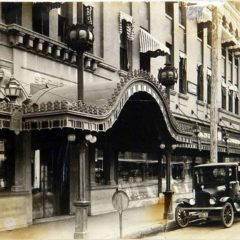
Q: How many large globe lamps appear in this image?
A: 2